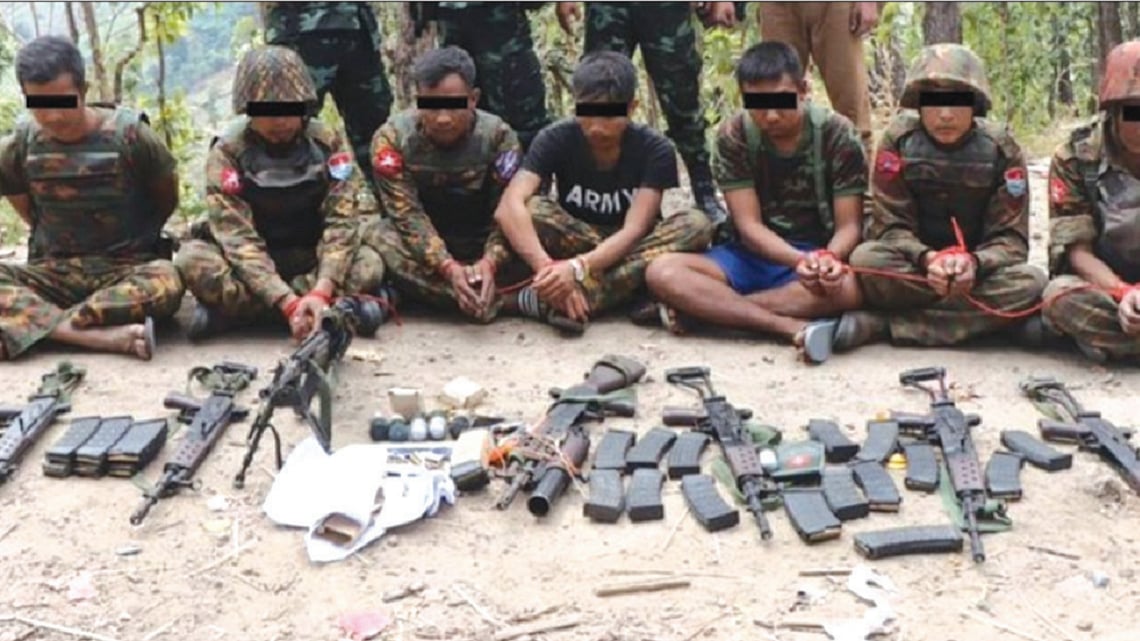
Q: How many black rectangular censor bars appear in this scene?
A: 7